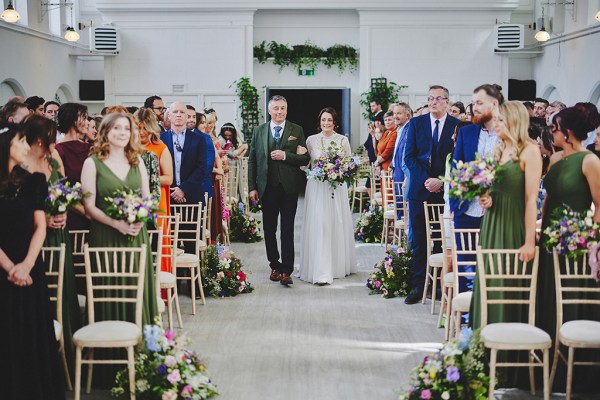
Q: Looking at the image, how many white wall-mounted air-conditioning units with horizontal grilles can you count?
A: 2